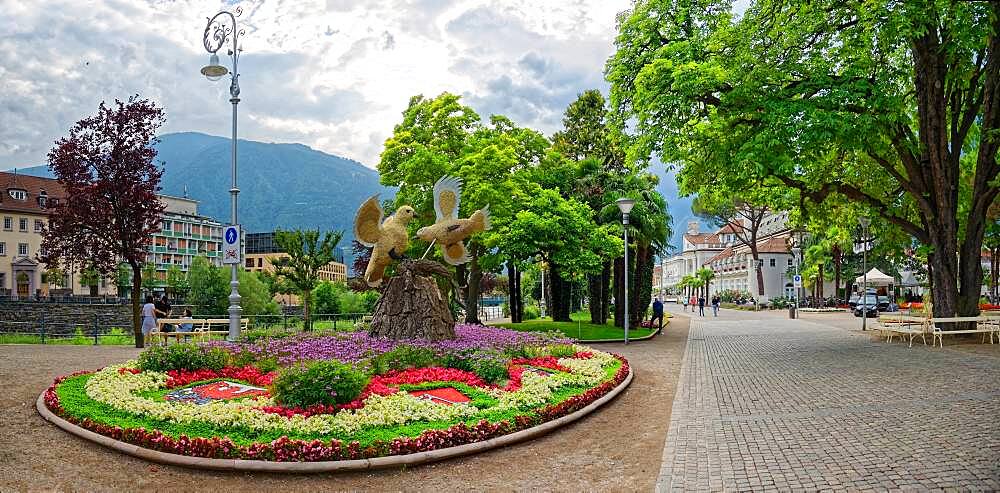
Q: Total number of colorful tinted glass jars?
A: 0